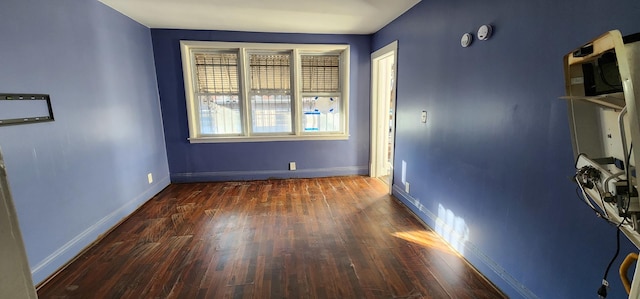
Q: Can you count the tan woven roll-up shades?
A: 3